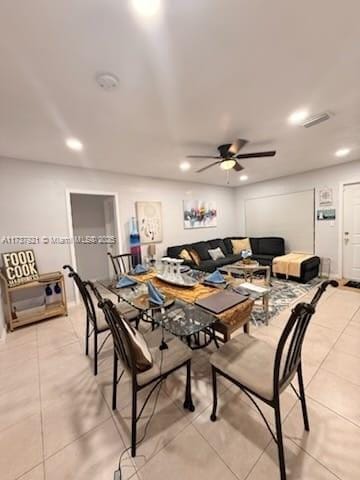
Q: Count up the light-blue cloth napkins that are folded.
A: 4